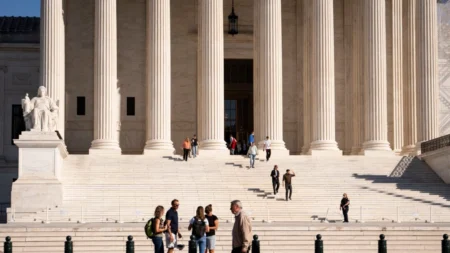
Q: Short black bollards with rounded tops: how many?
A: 8